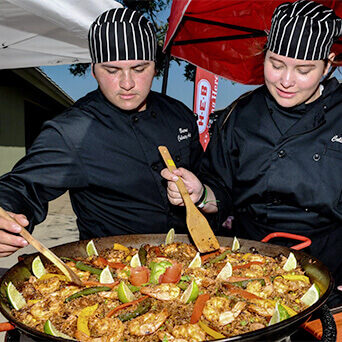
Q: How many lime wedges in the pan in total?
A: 15